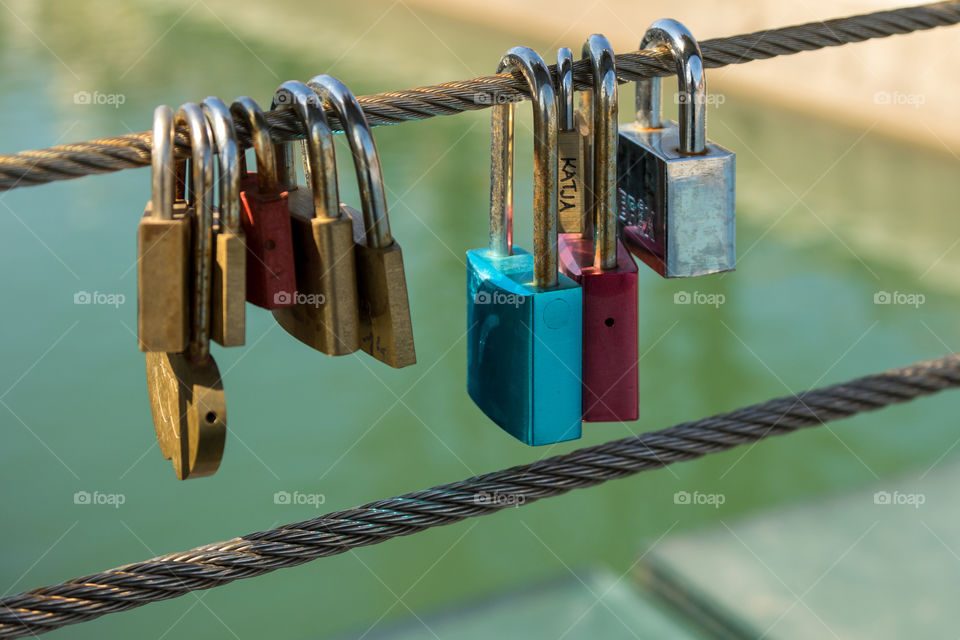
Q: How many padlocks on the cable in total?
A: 10